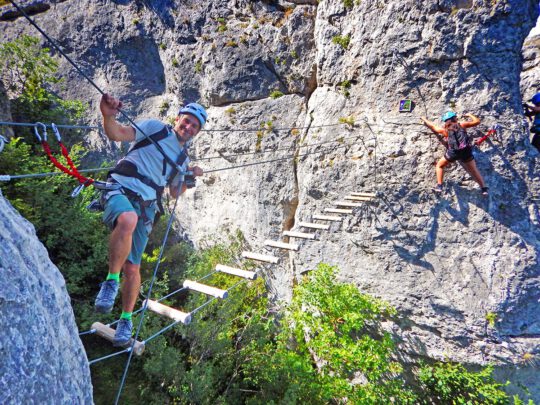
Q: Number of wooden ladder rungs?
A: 13